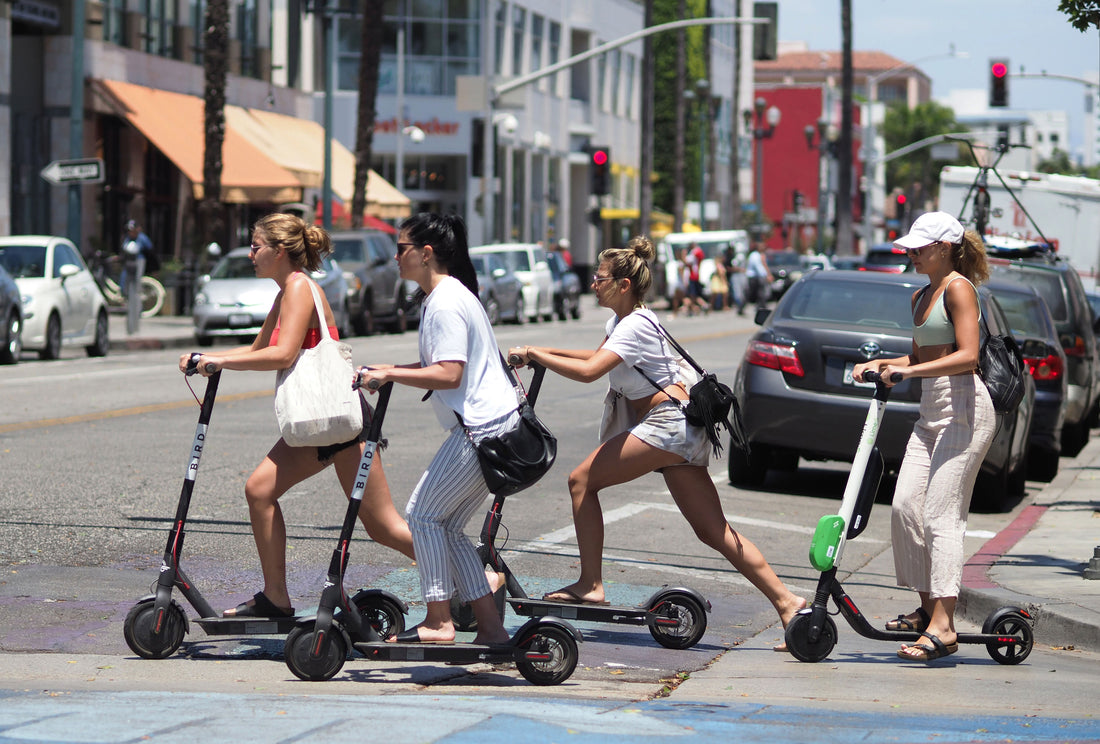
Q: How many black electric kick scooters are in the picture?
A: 3